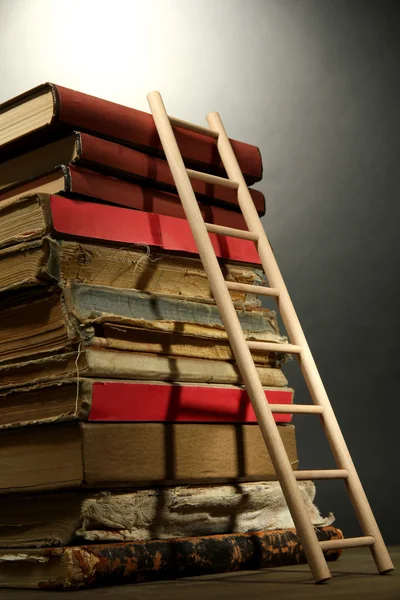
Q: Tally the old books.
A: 11